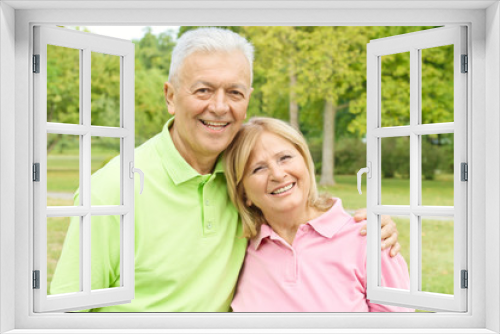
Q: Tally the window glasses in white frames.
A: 12